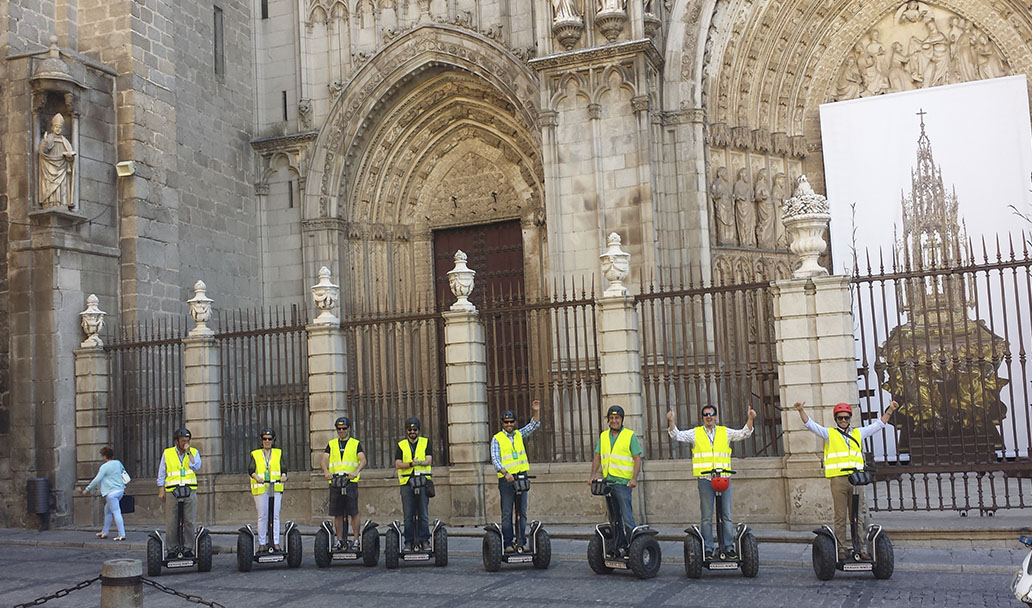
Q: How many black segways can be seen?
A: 8